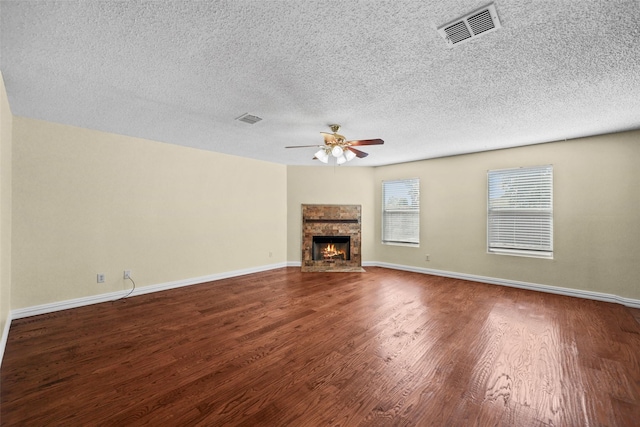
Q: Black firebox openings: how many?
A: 1